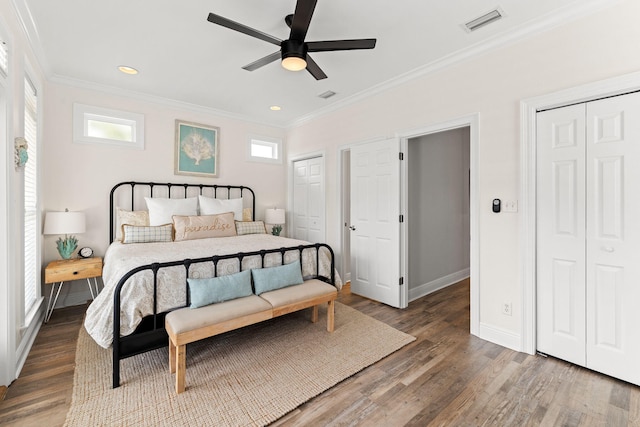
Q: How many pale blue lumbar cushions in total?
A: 2